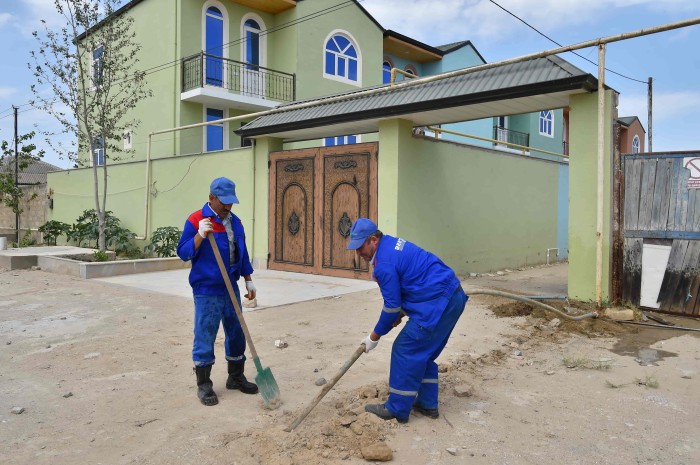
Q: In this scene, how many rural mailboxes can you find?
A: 0